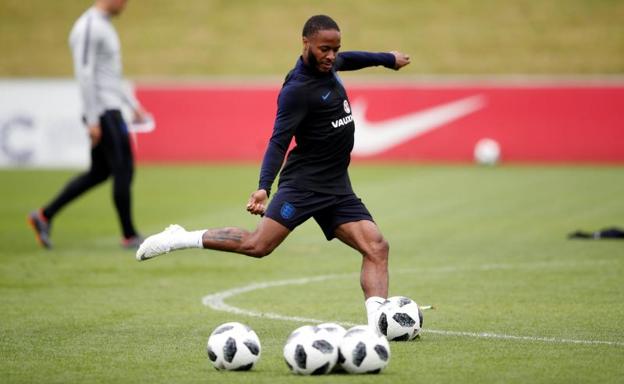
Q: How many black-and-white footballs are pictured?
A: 5